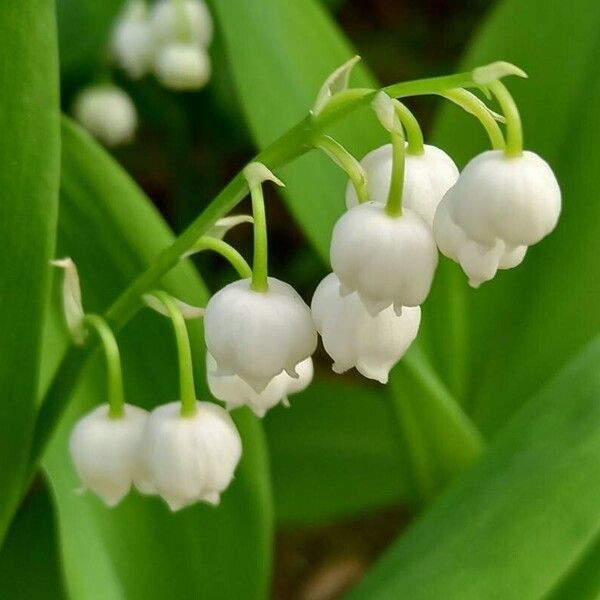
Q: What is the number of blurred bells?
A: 4